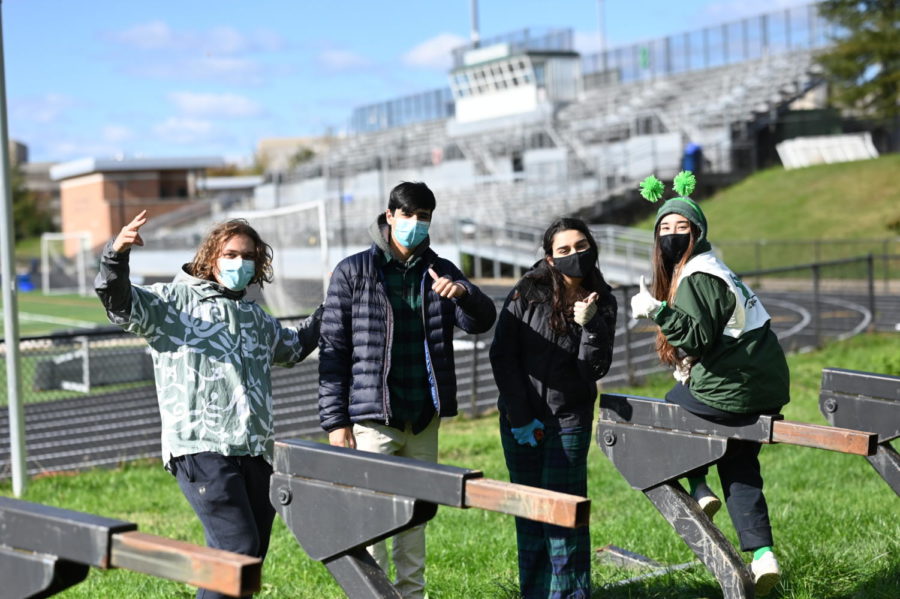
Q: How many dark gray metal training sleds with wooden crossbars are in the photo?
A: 4